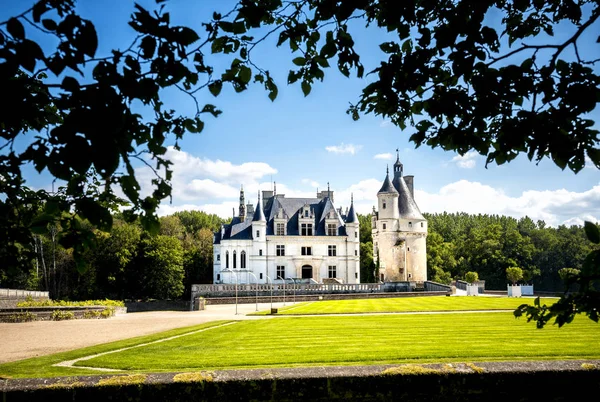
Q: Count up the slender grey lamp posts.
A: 5